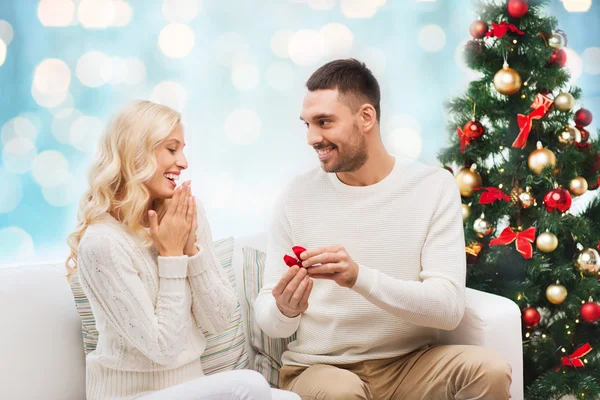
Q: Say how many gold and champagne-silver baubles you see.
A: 13